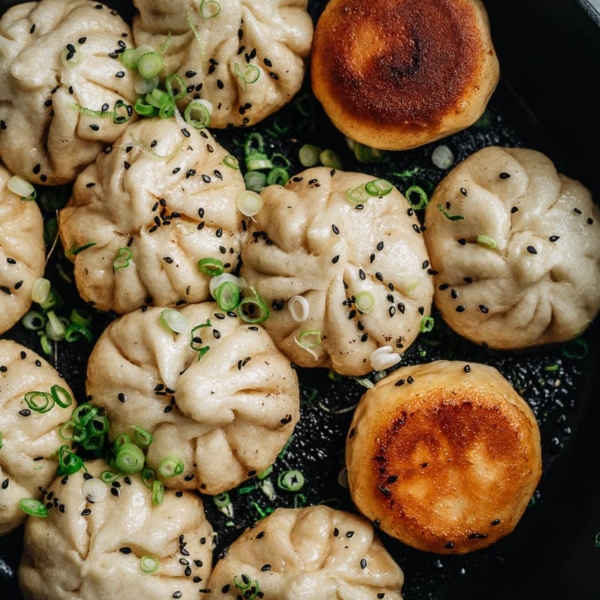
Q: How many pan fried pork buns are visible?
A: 12